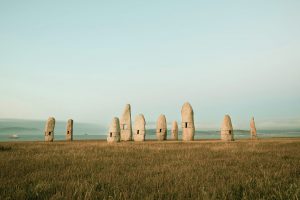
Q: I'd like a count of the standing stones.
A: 10